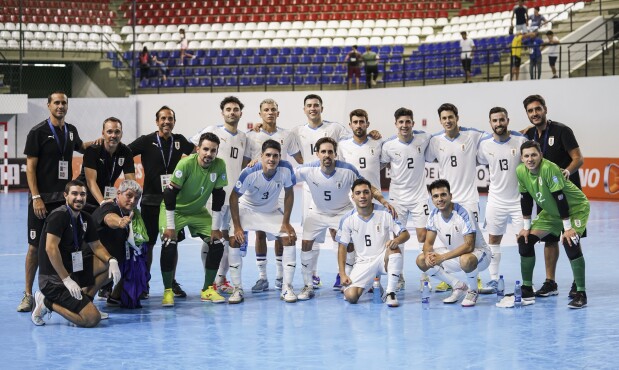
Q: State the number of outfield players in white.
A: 11